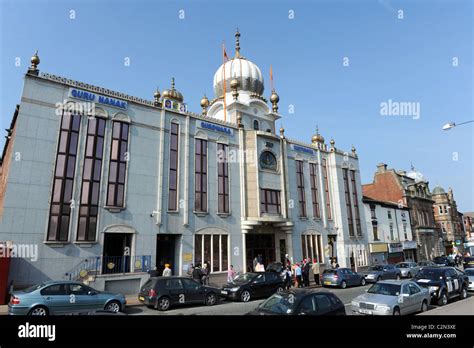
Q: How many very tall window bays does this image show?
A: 11